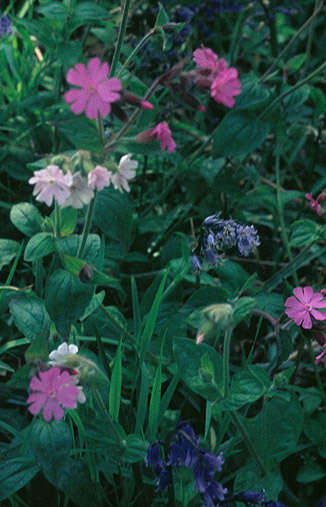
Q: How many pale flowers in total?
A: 5